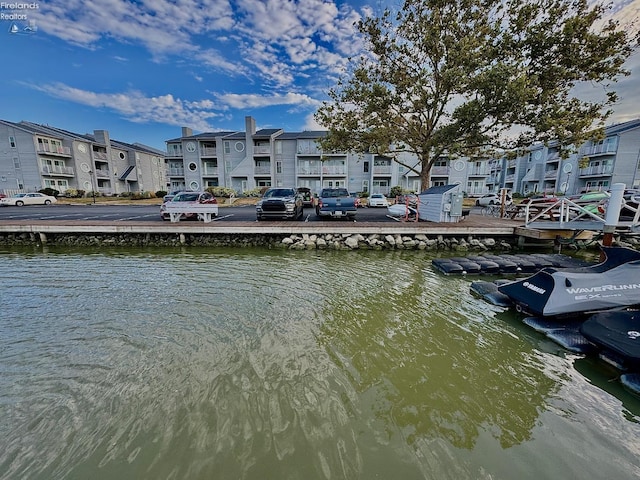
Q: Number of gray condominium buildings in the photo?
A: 3